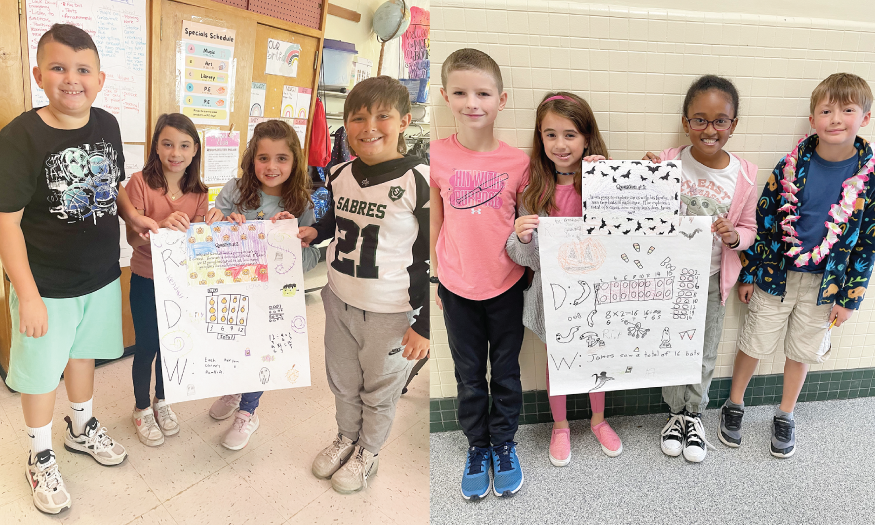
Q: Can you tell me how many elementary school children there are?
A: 8